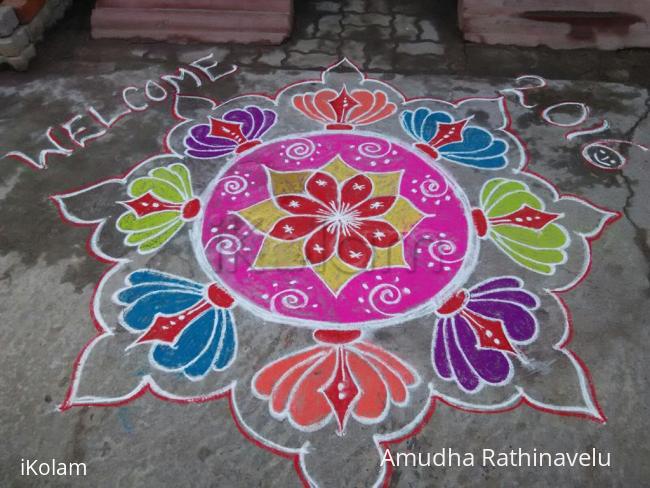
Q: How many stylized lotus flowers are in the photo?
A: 8